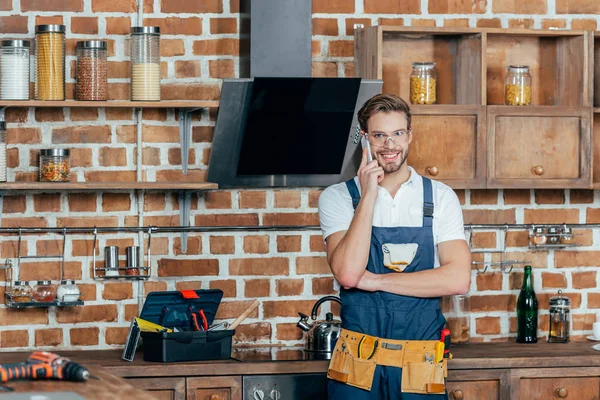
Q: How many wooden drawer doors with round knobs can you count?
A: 5